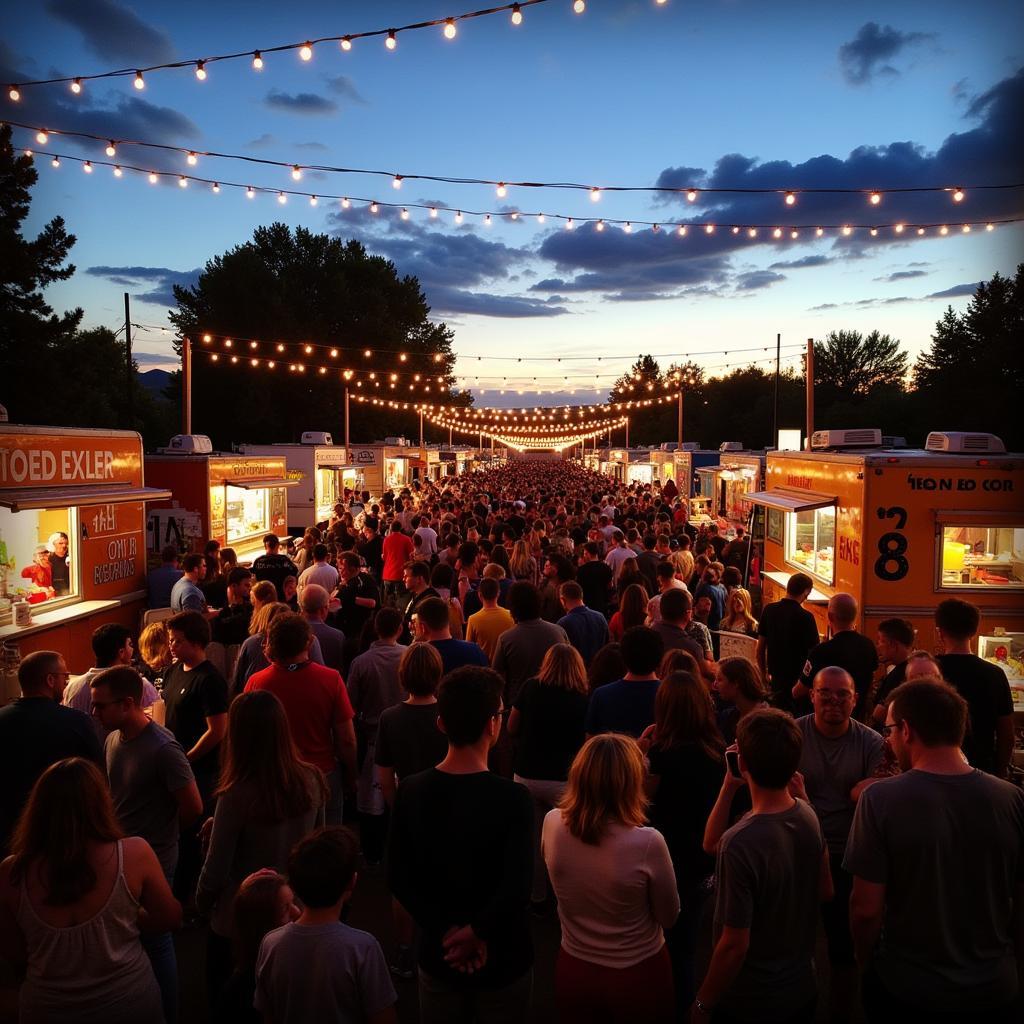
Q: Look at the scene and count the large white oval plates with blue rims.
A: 0